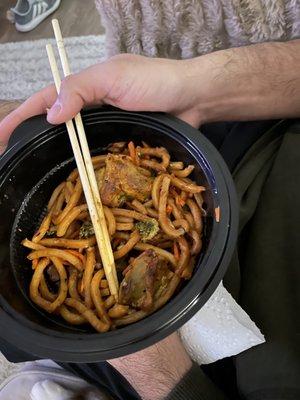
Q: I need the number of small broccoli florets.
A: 2